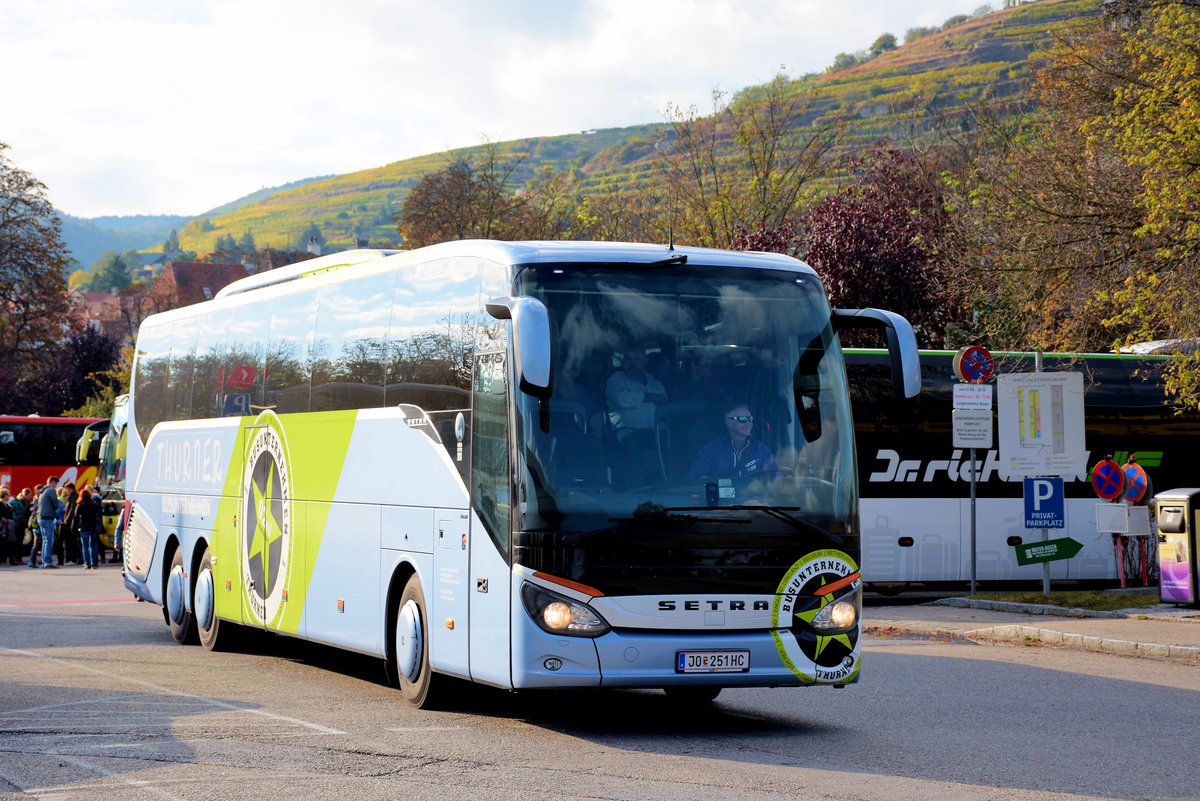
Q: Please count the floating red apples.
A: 0